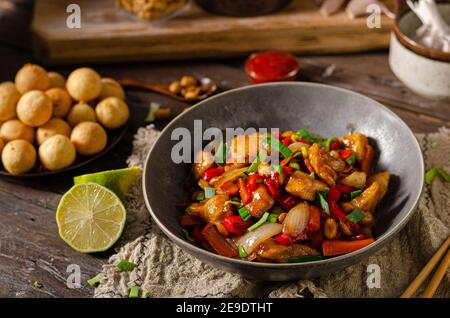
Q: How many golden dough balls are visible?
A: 14